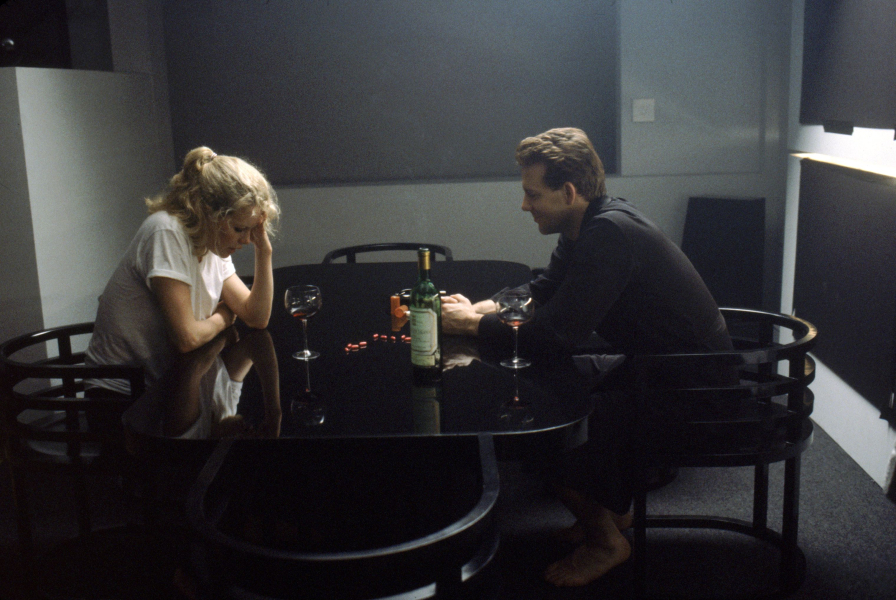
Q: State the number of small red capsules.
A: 9